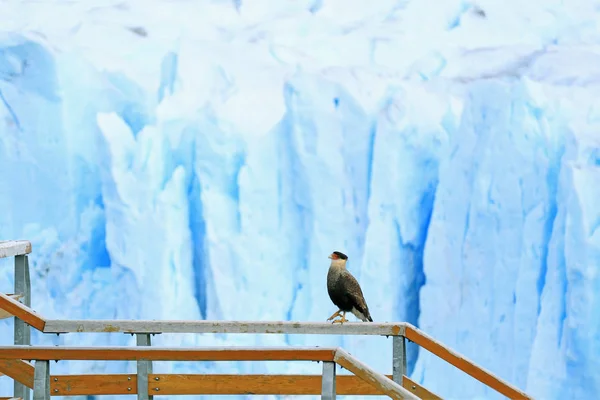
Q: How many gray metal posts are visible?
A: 5